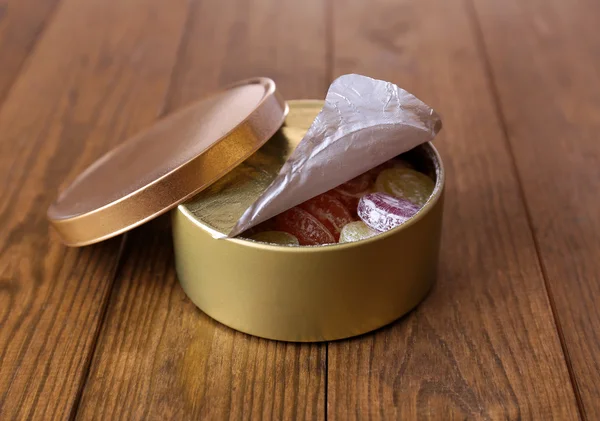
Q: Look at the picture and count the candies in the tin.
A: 7